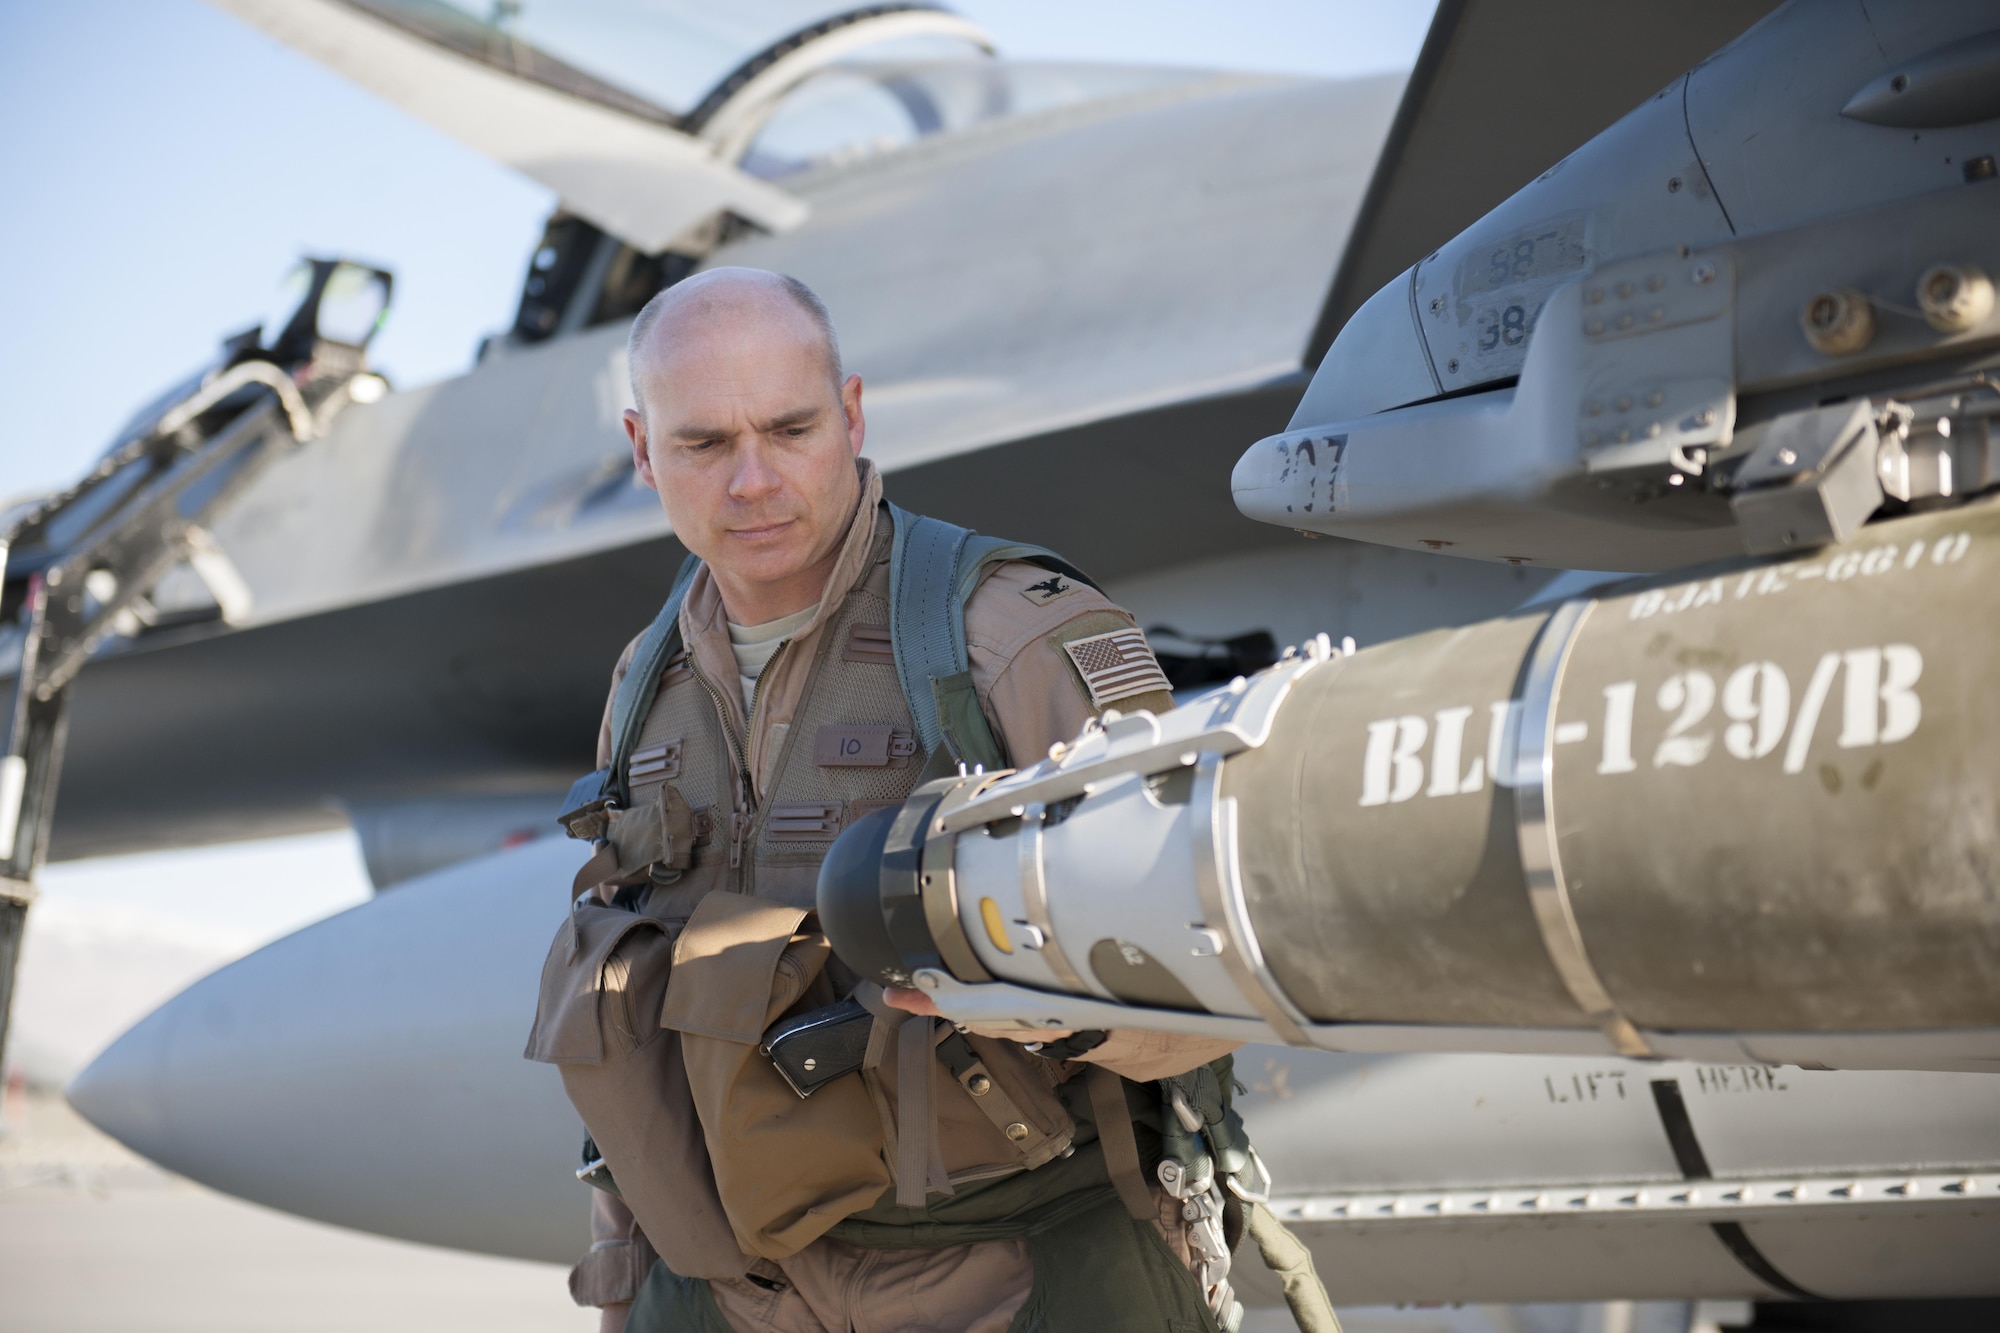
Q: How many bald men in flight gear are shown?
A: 1